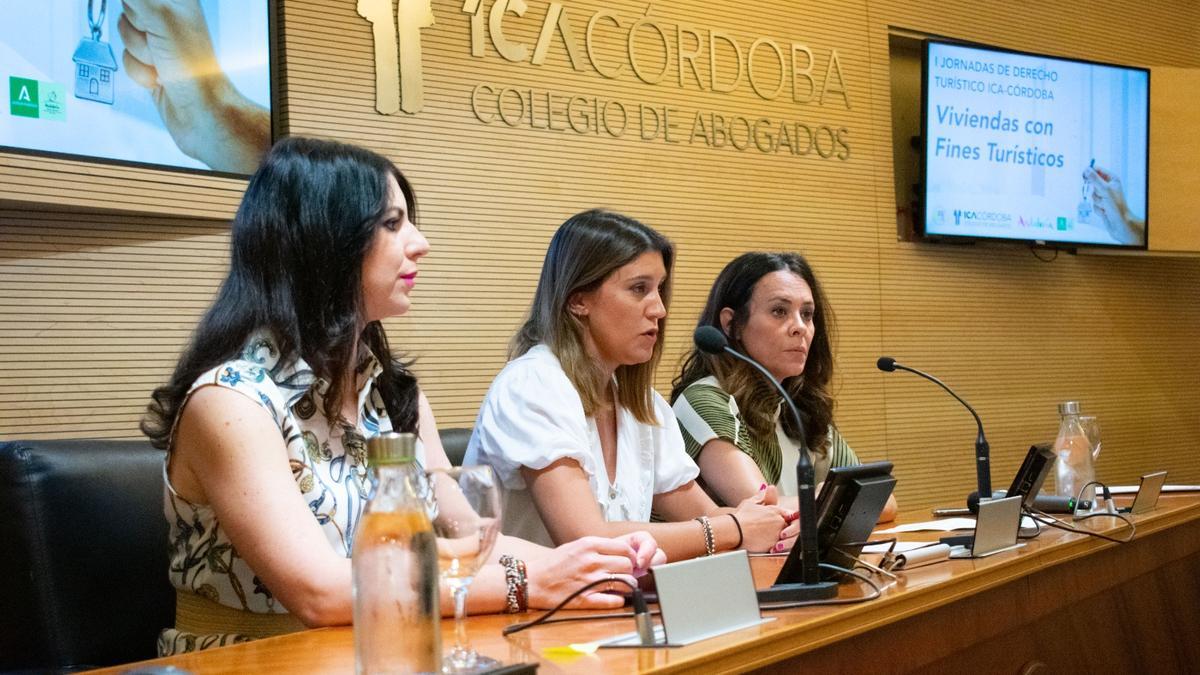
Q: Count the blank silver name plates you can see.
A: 3